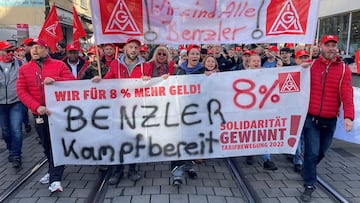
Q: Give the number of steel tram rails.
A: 4